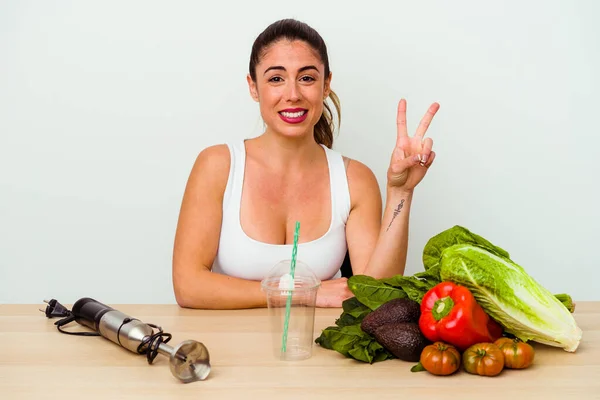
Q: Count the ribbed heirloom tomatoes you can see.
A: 3